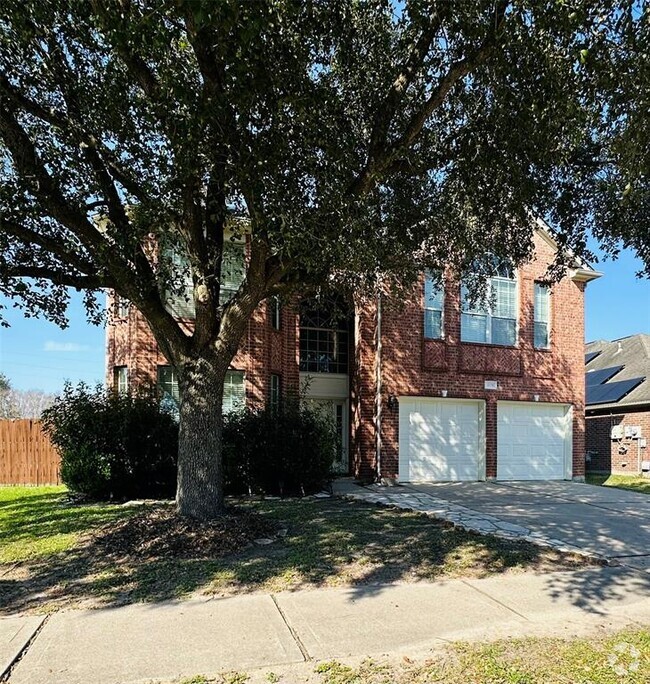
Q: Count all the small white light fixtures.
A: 2